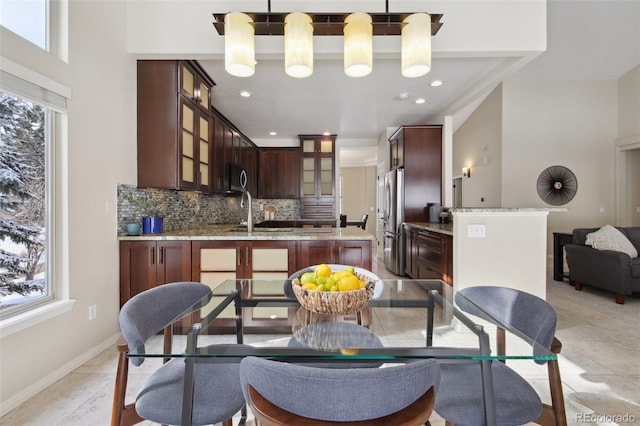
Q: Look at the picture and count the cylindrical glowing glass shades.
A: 4